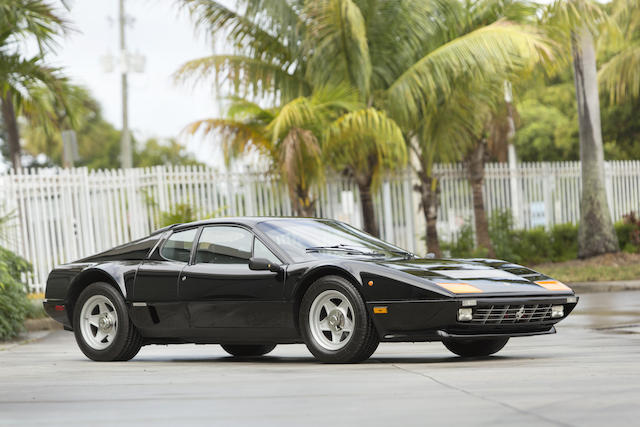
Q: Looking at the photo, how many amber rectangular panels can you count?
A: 3